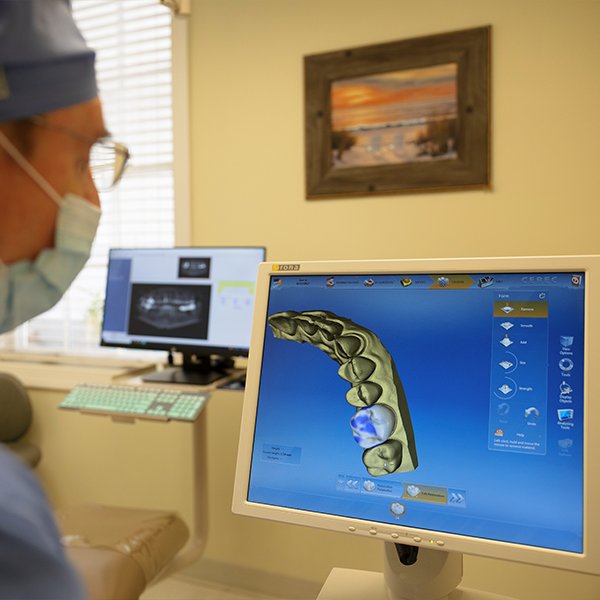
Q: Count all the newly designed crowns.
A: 1